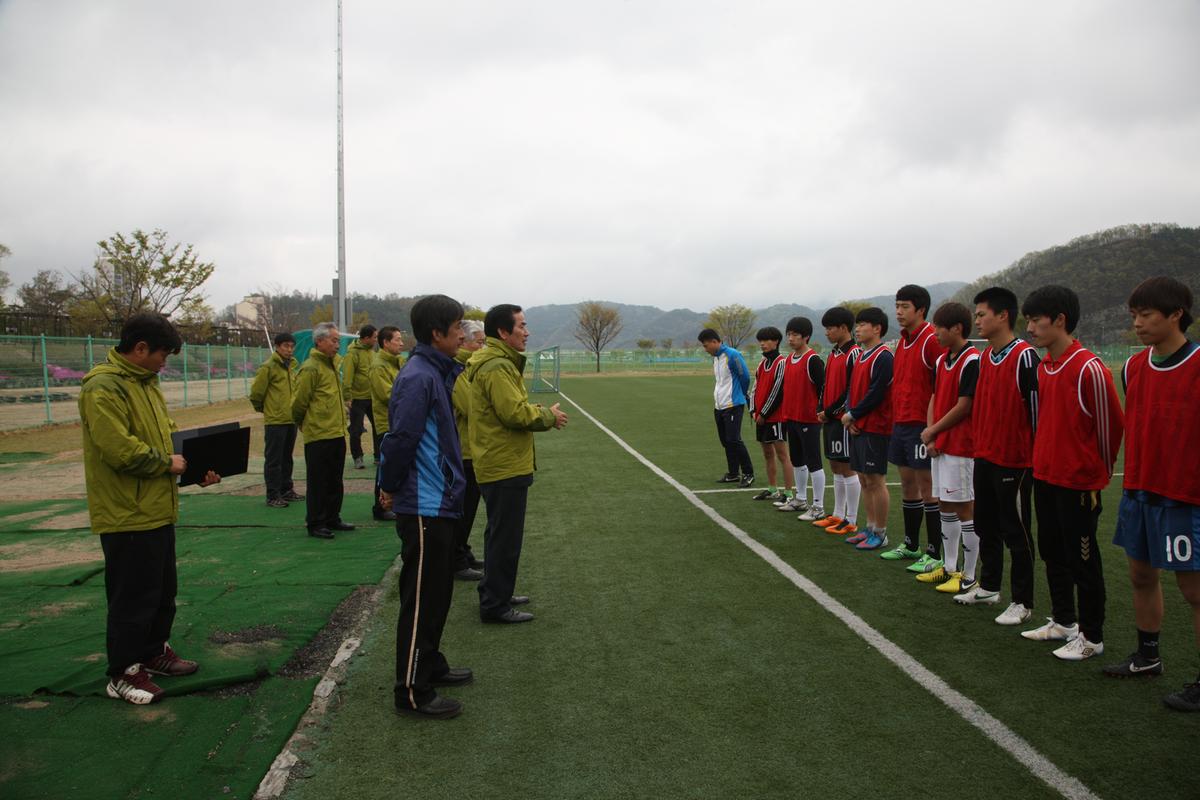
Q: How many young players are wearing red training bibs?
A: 9